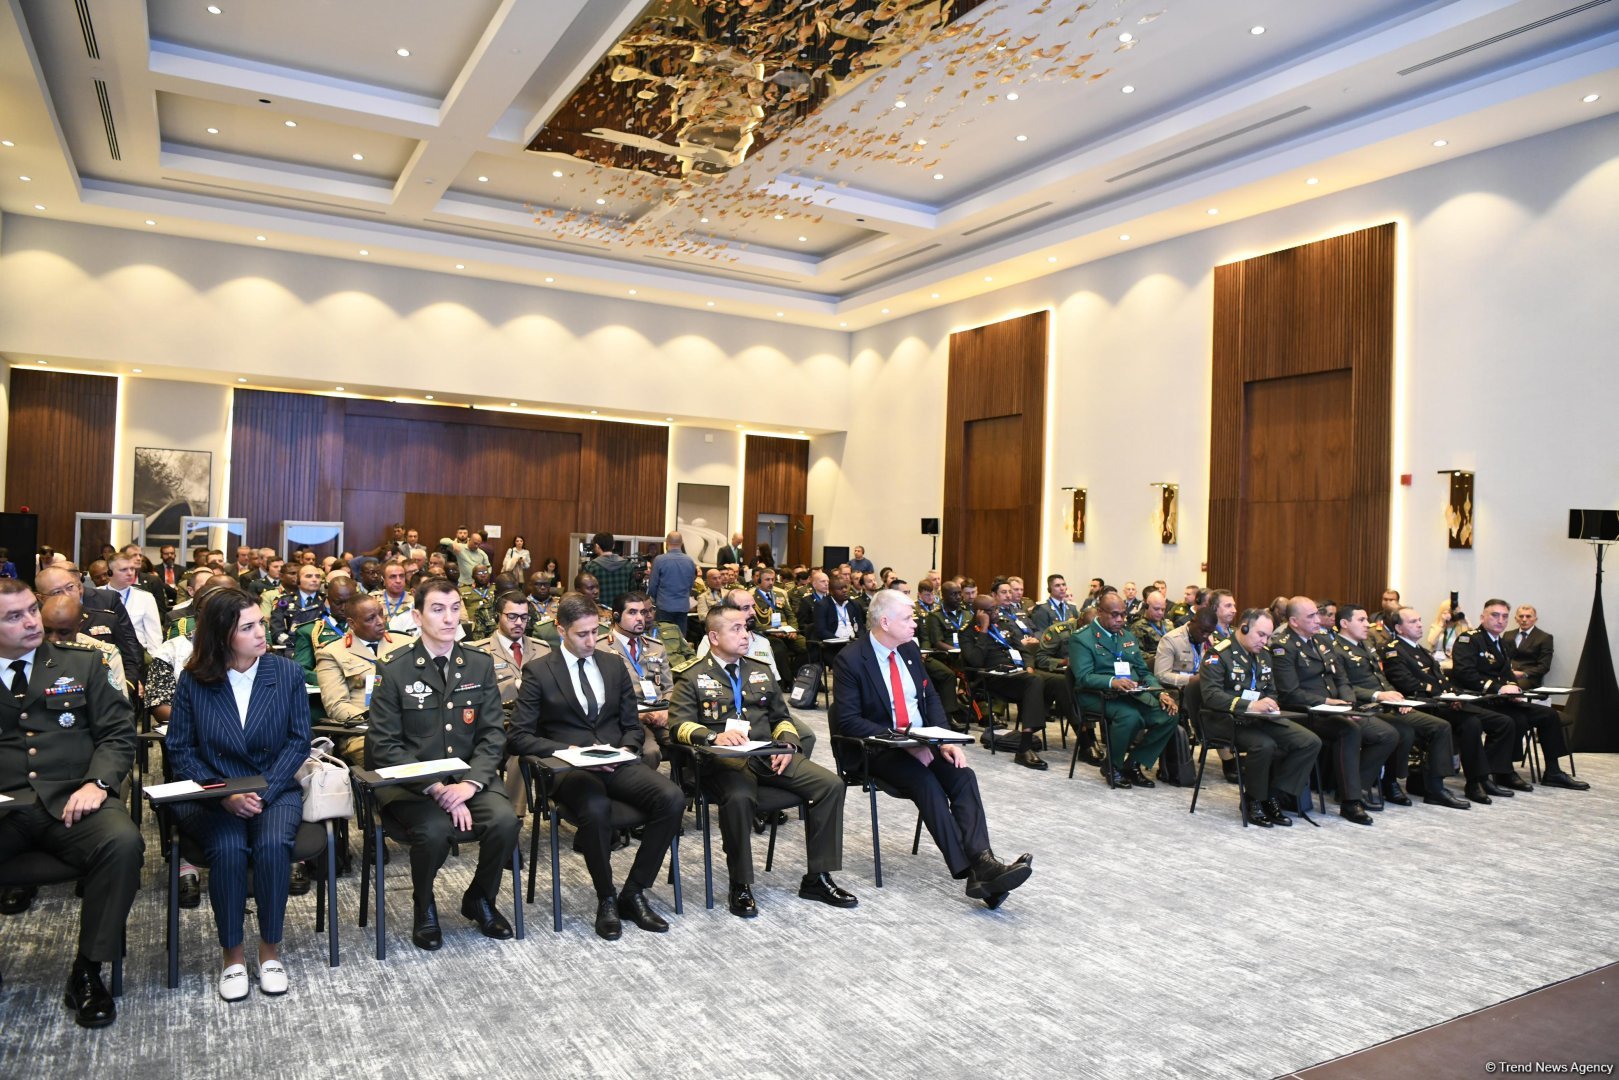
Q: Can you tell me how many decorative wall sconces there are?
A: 3